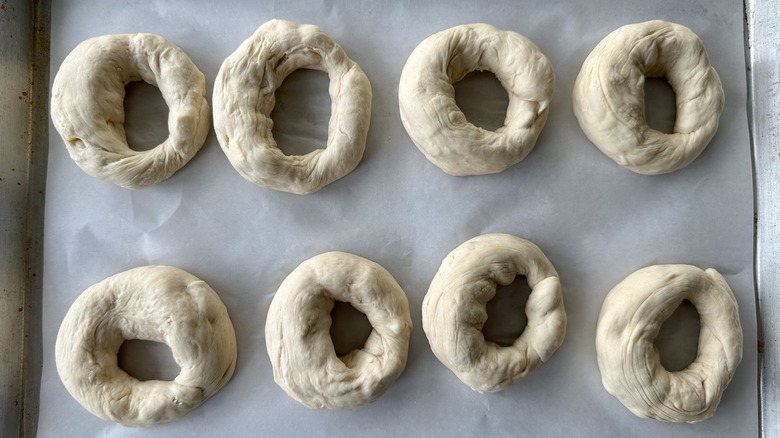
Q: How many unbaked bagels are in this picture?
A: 8